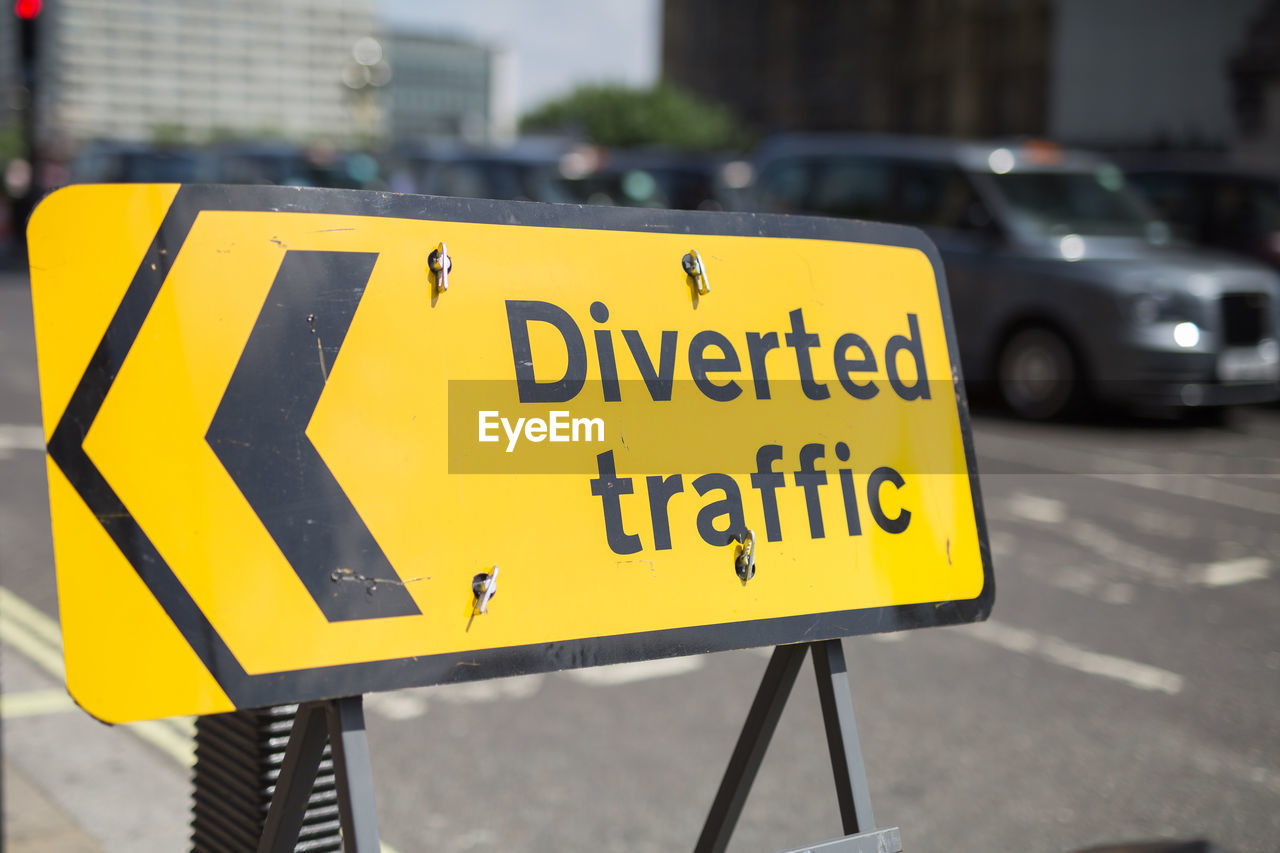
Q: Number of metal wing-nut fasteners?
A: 4